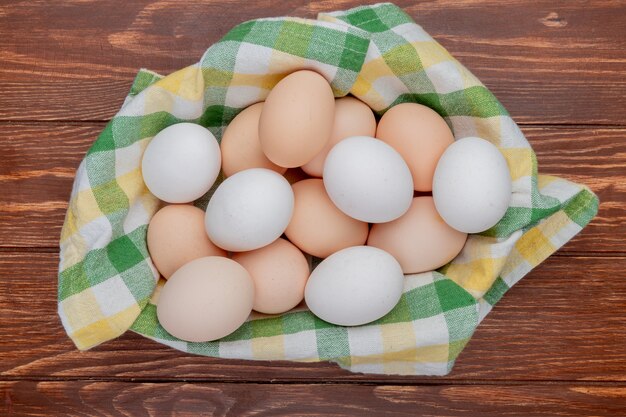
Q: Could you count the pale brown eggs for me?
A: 9